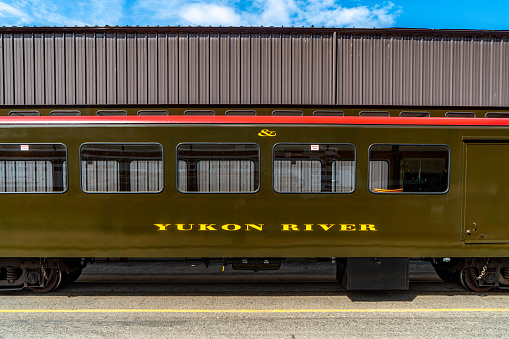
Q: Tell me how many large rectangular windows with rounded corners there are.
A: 5